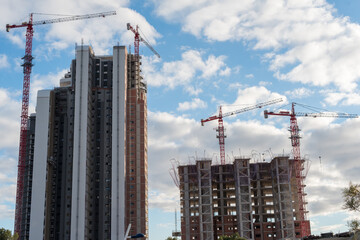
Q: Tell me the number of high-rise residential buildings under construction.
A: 2